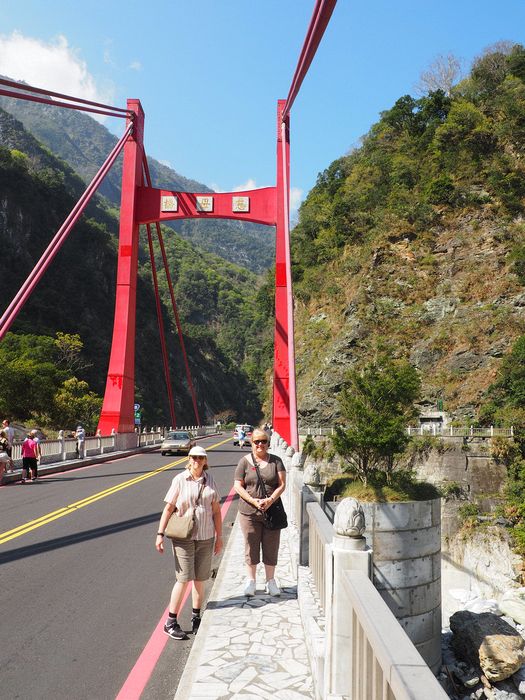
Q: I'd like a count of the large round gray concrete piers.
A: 1